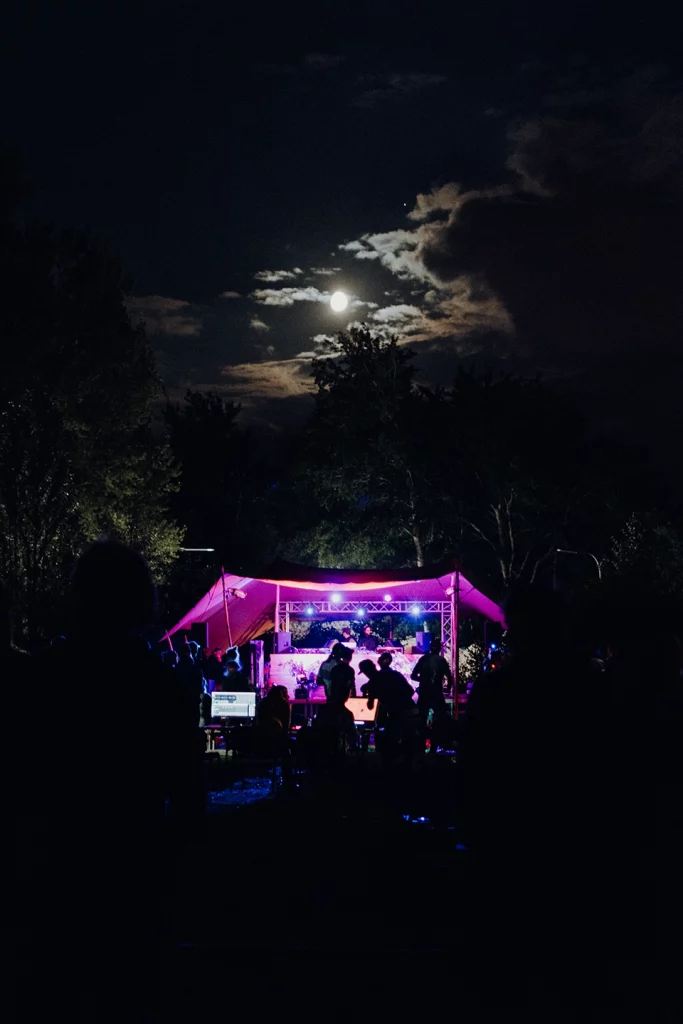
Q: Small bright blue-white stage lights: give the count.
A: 5